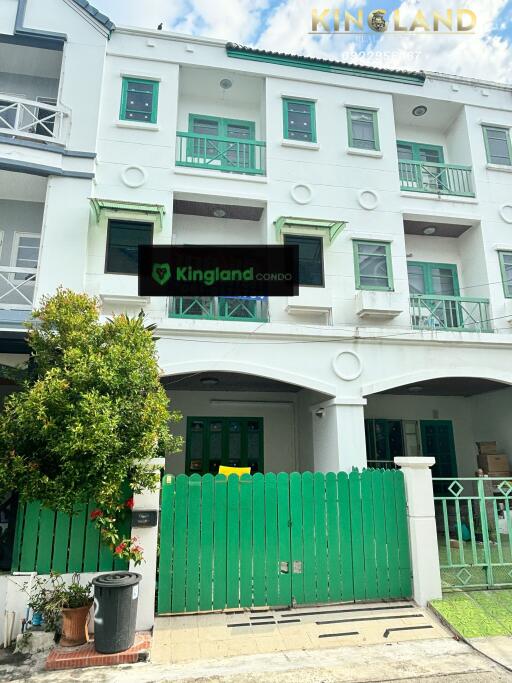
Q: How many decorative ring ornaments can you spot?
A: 5